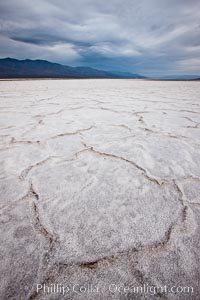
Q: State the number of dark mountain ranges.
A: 1